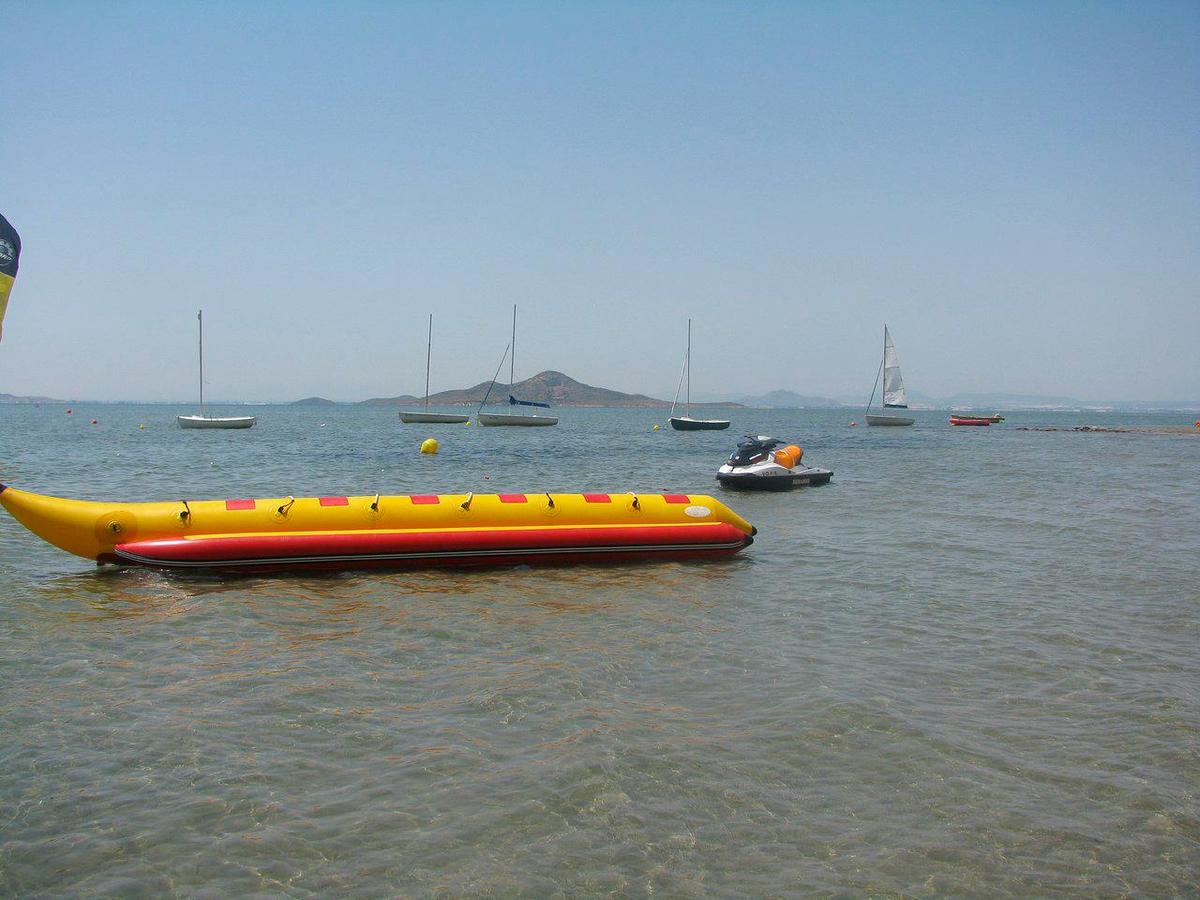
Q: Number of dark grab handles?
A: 6